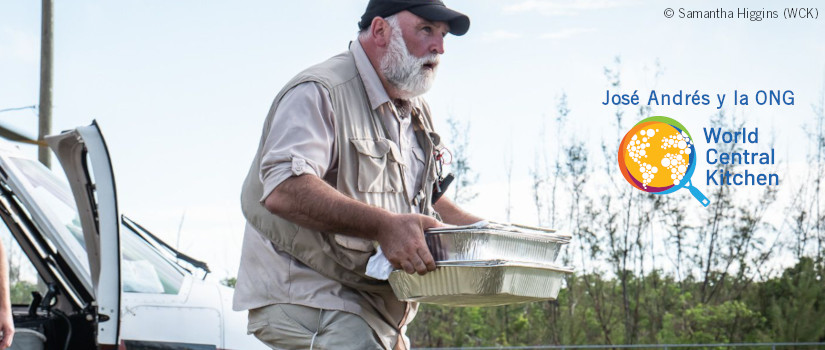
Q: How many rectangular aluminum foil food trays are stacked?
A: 2